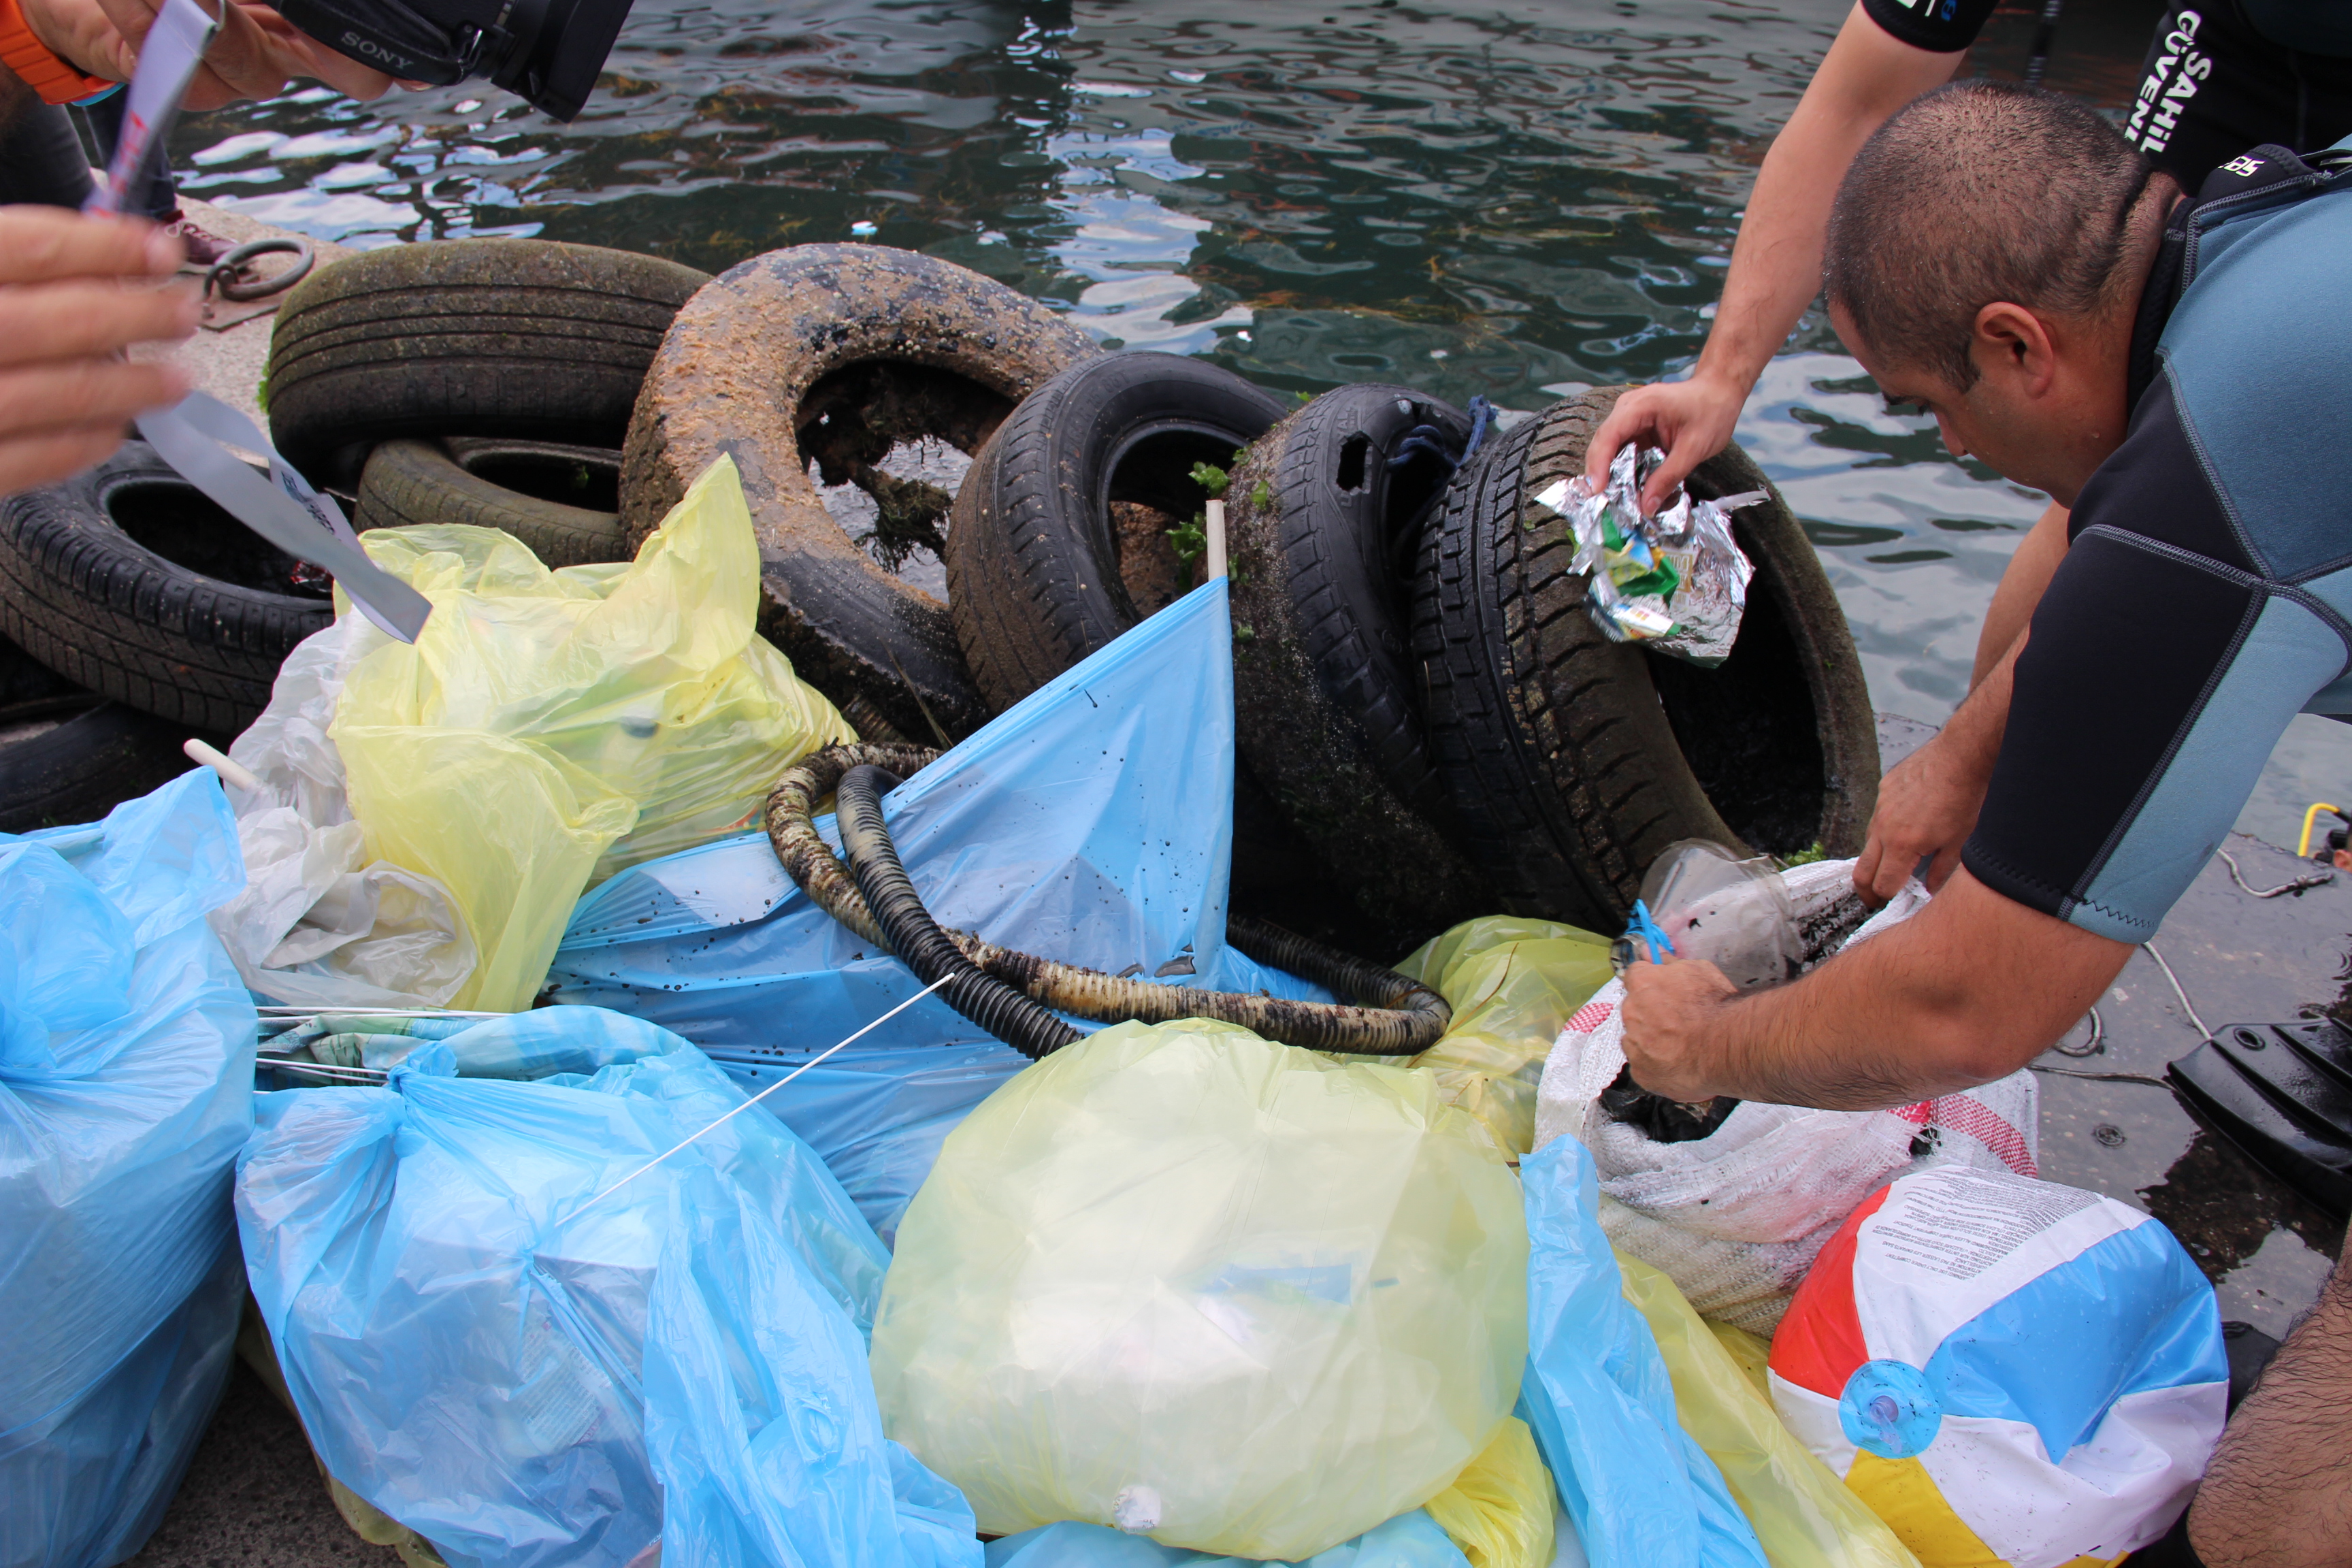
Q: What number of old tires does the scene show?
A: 8